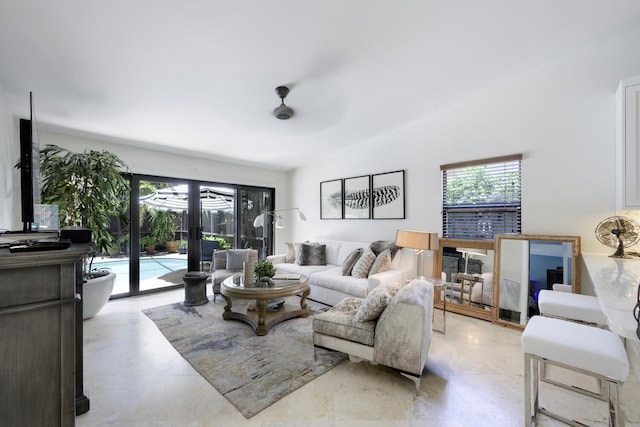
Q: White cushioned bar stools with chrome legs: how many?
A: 2